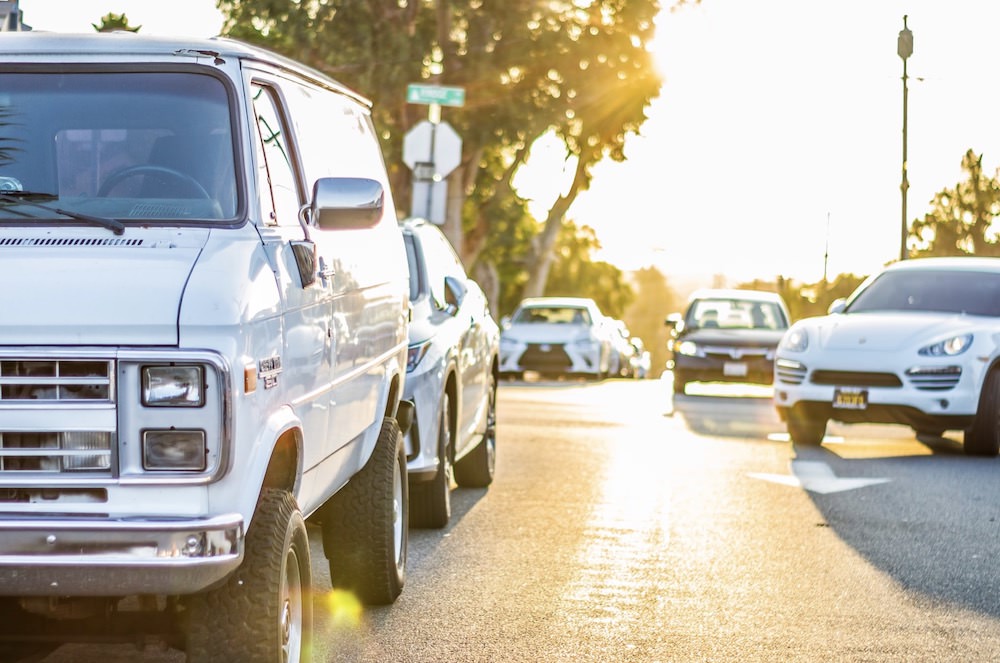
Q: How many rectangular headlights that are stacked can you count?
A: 2